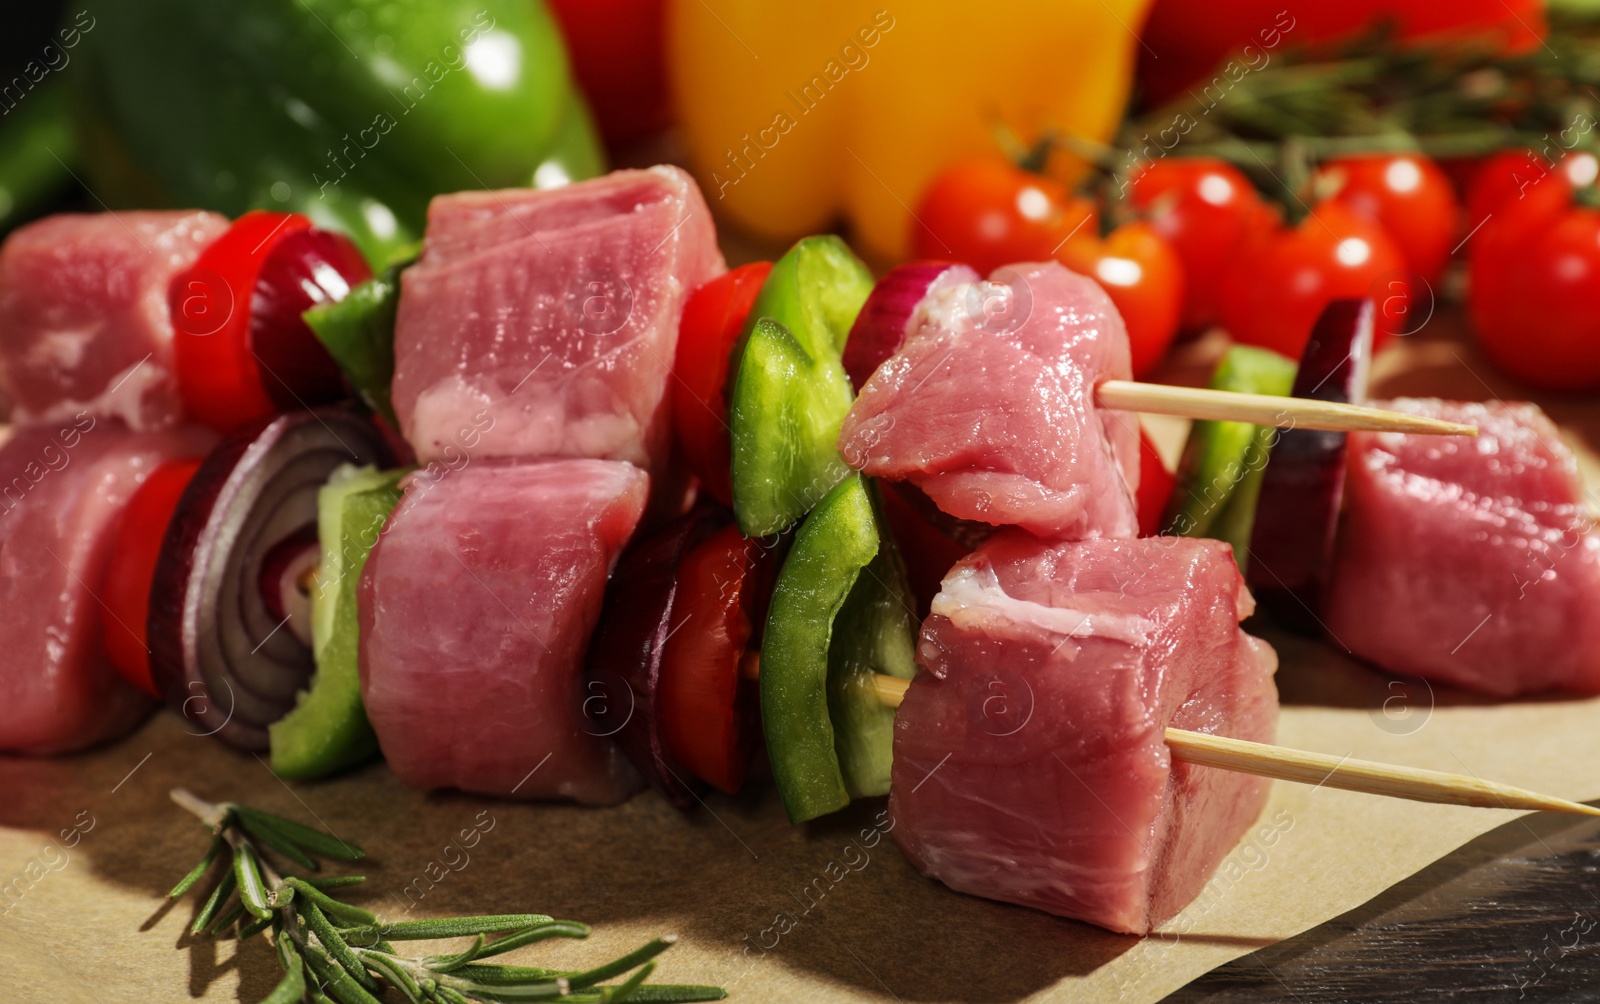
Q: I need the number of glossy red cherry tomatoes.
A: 7